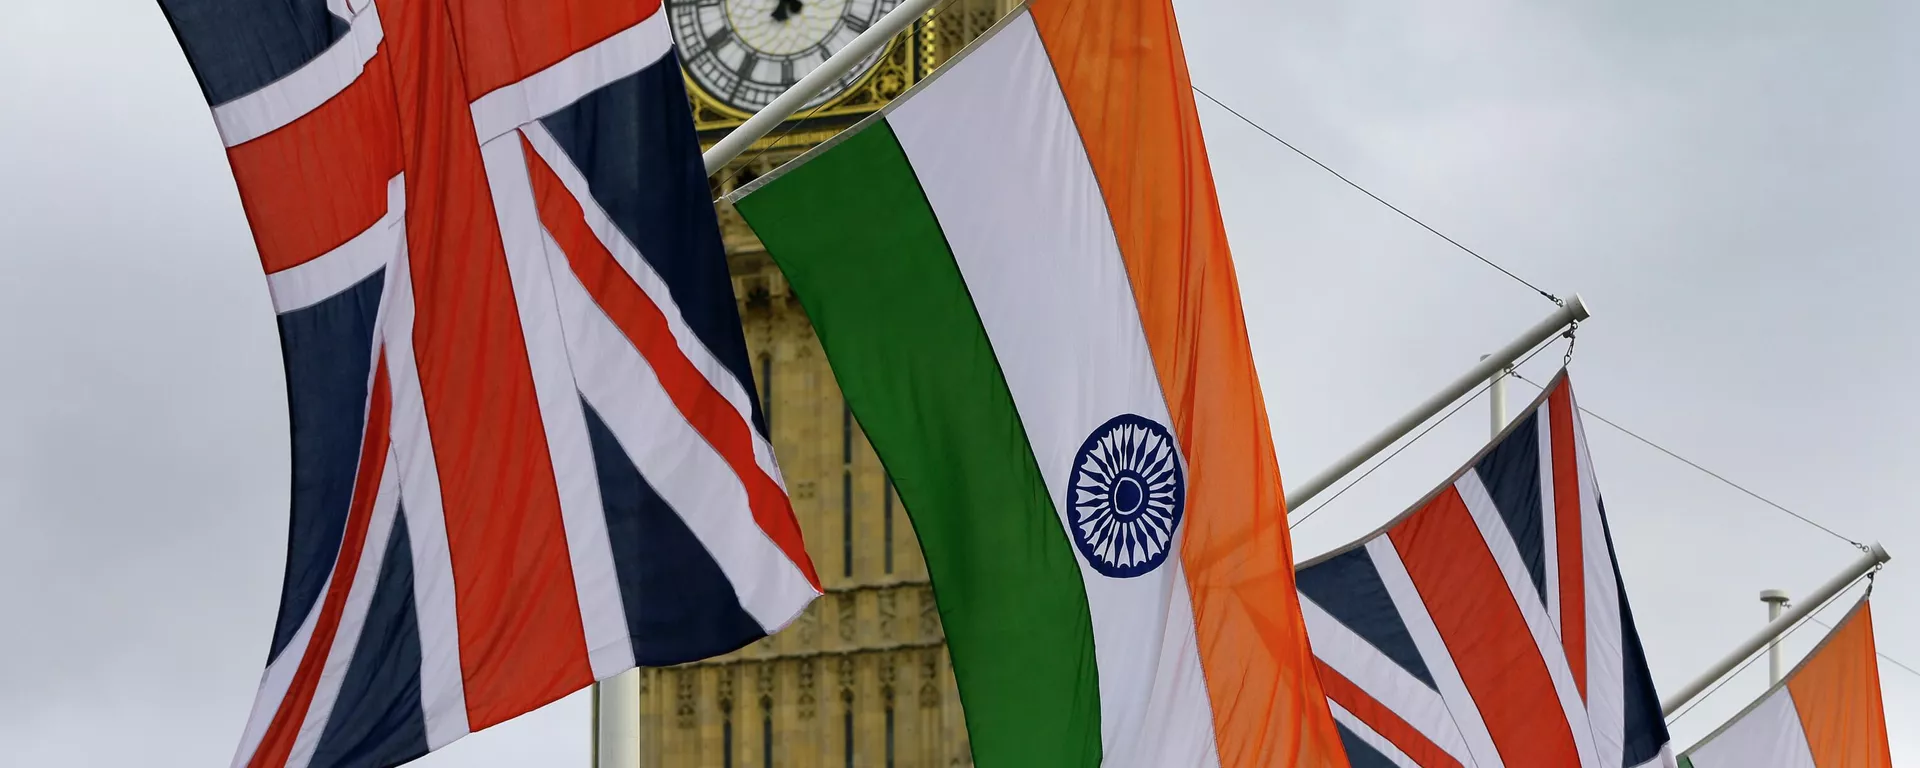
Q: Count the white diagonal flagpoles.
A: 3